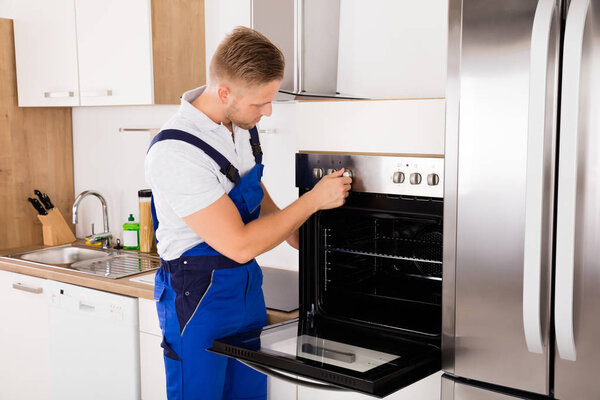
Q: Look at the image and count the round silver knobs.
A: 6